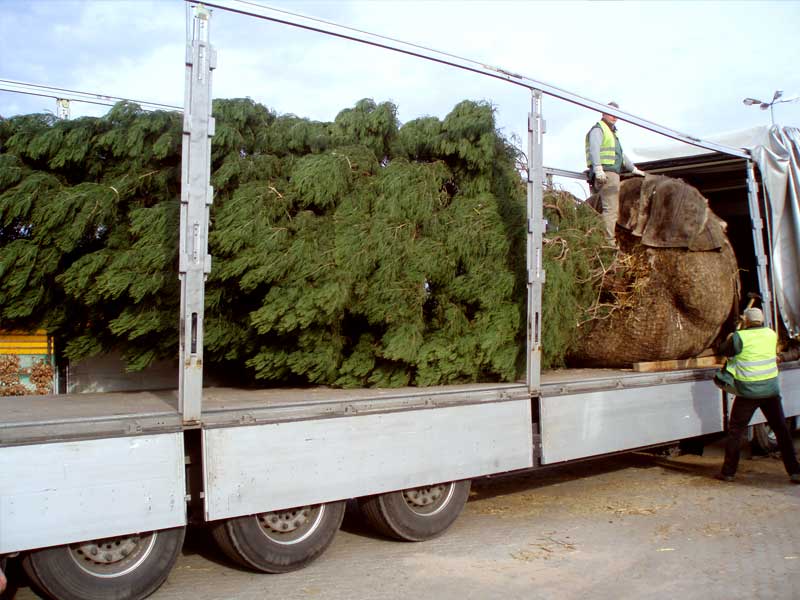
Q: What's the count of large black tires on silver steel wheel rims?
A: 3